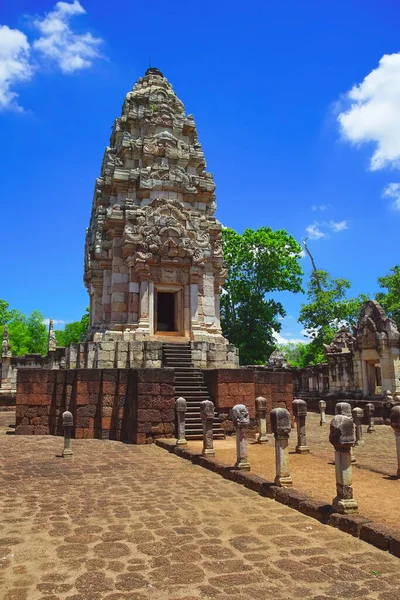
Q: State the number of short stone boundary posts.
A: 13